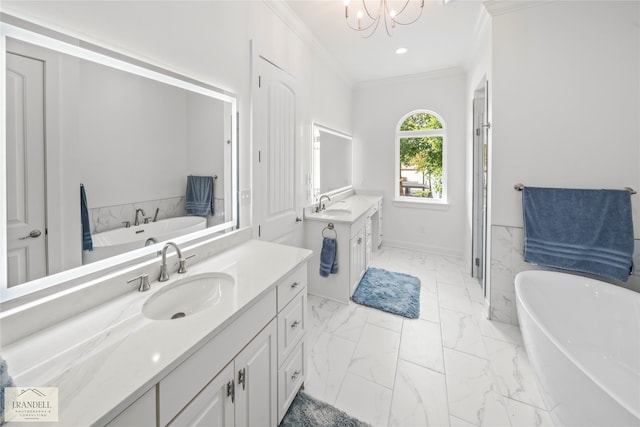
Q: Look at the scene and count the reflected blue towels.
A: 2